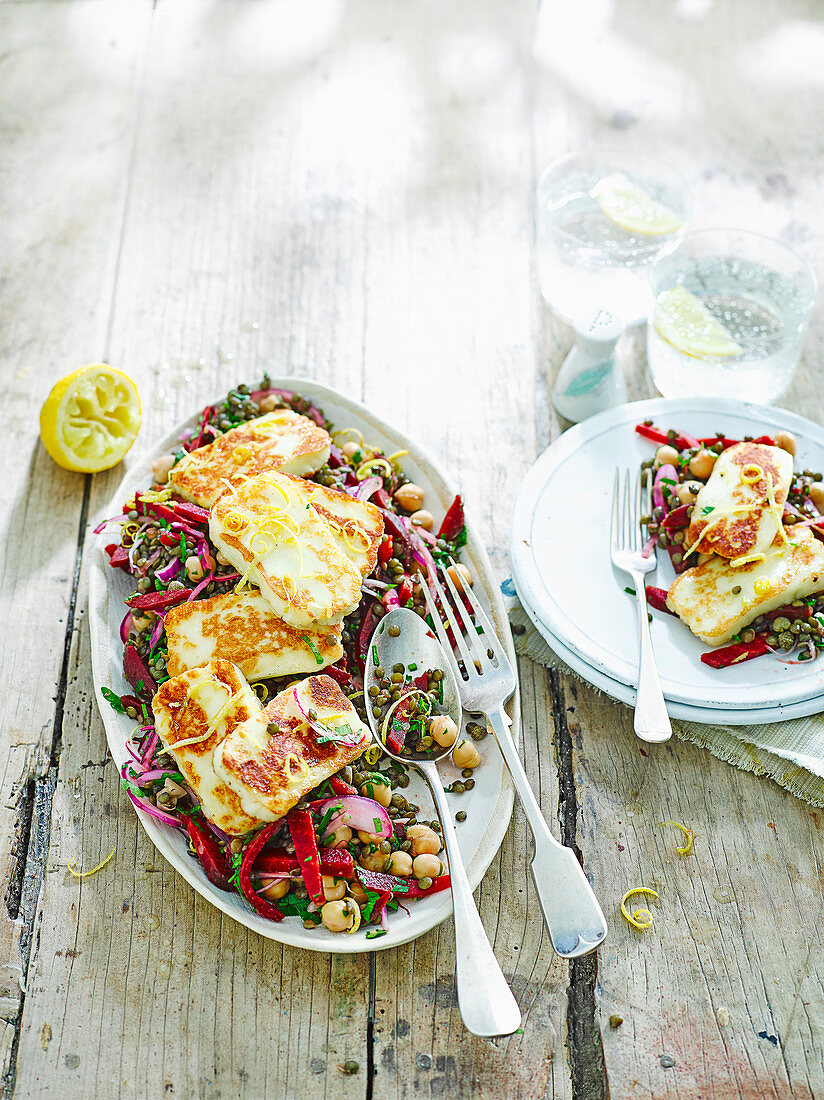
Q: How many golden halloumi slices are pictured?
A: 8